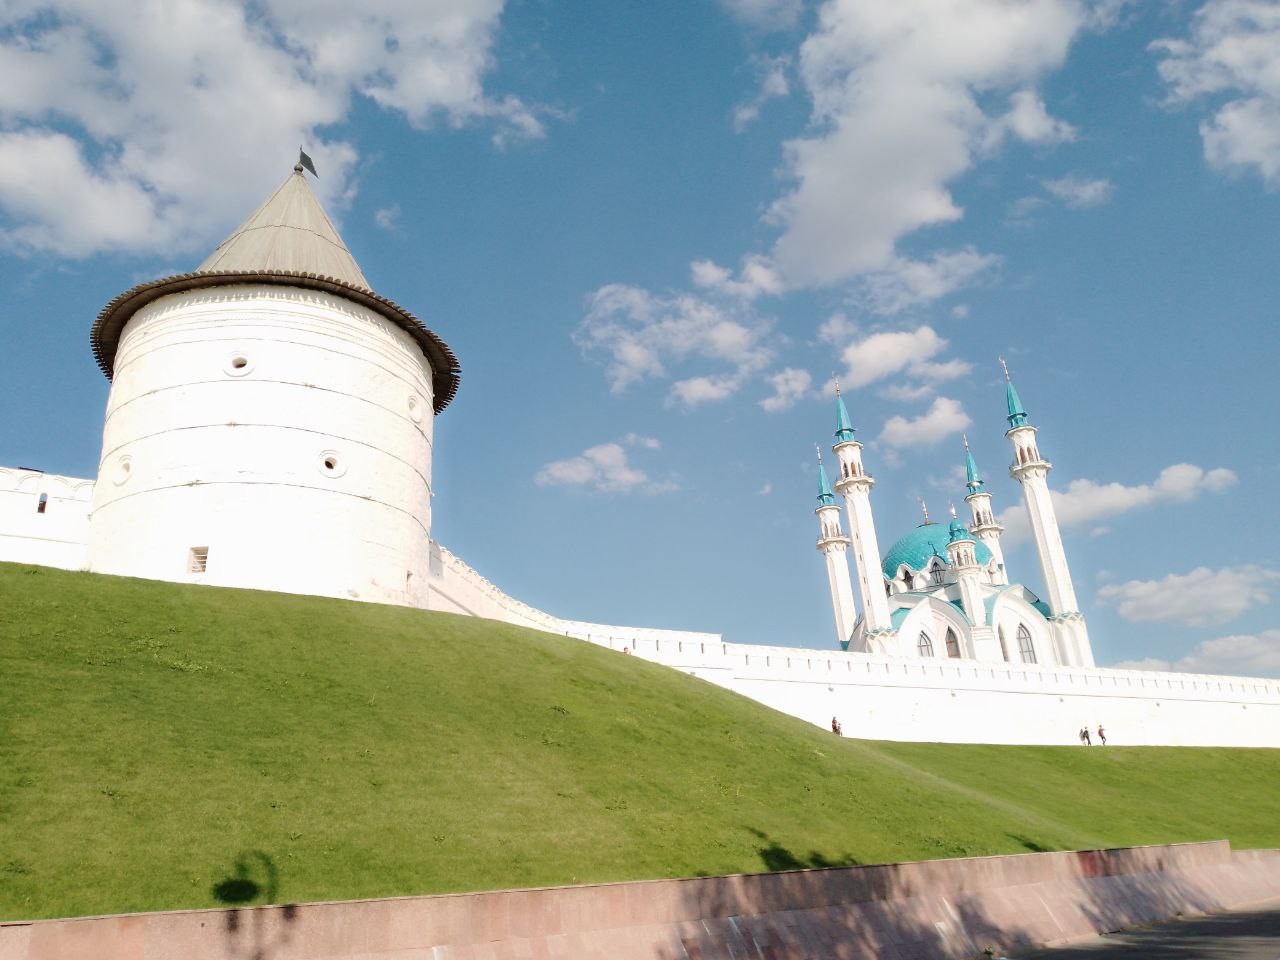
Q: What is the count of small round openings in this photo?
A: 4